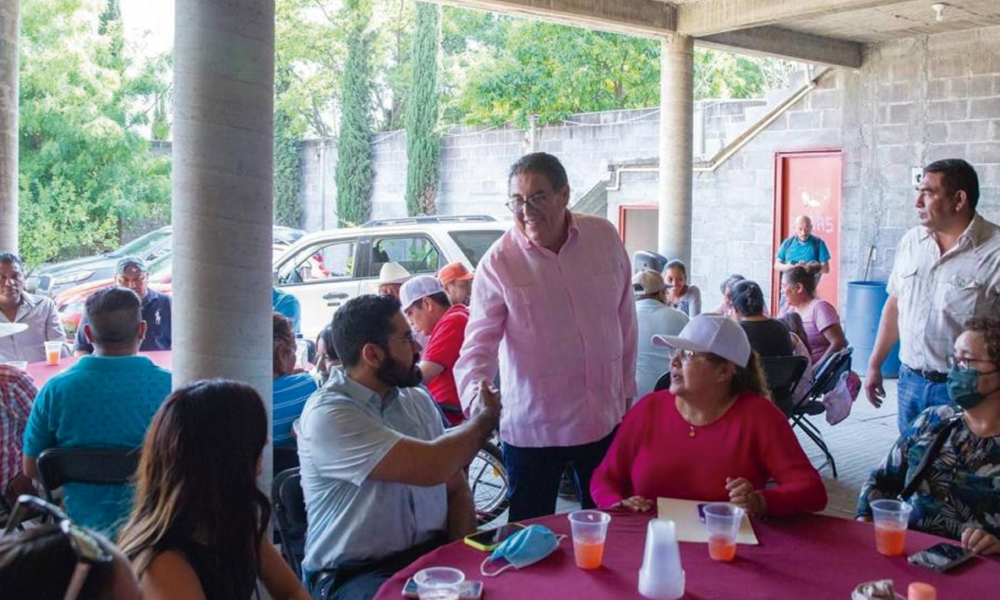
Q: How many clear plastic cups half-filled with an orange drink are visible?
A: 4